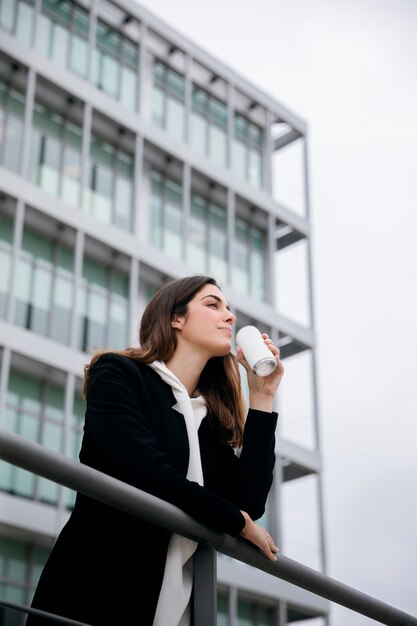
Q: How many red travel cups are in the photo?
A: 0